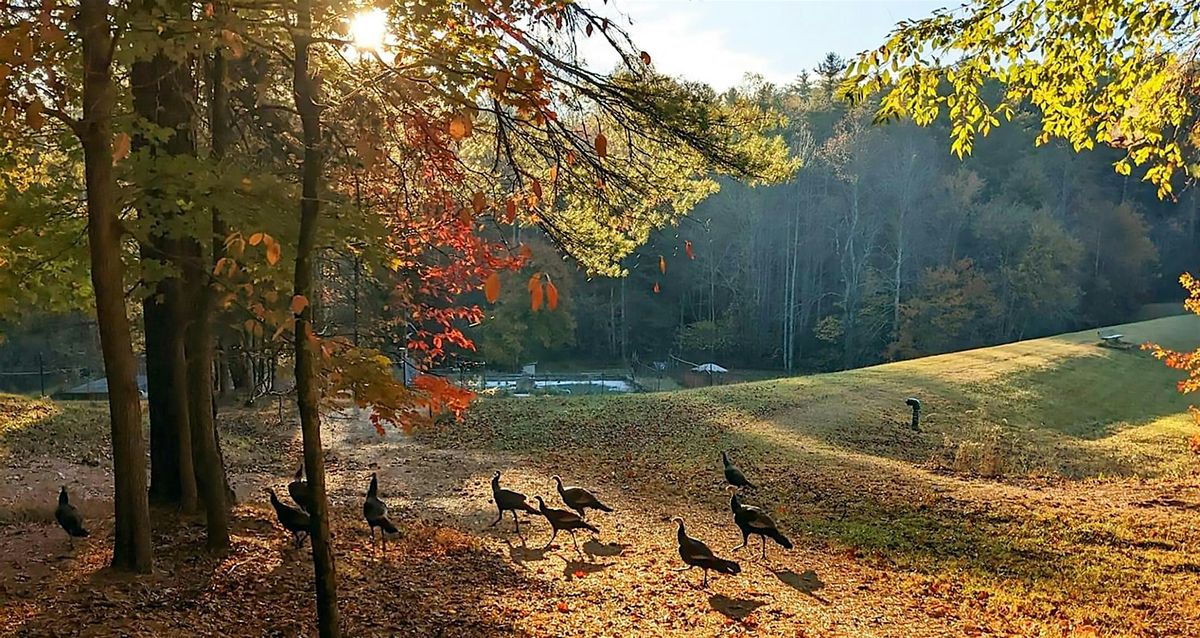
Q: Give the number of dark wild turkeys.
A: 10